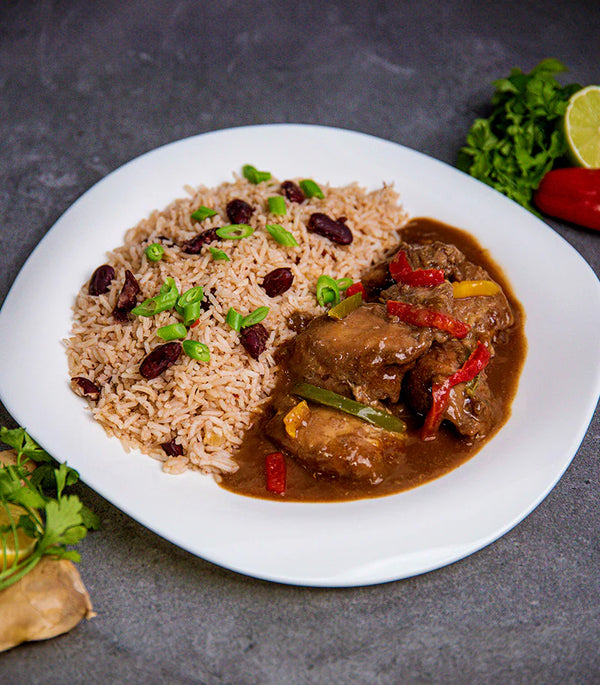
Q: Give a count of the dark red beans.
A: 11